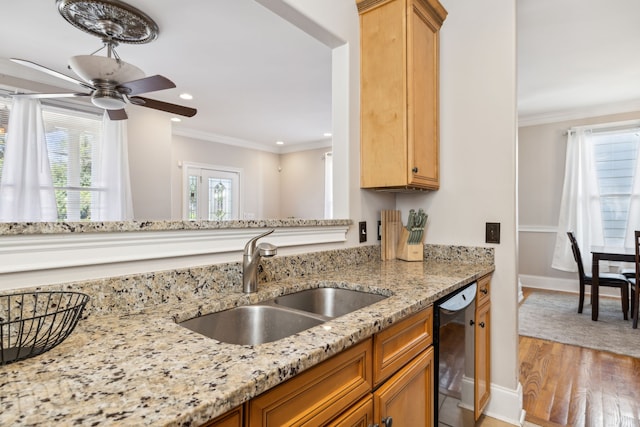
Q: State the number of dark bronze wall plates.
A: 3